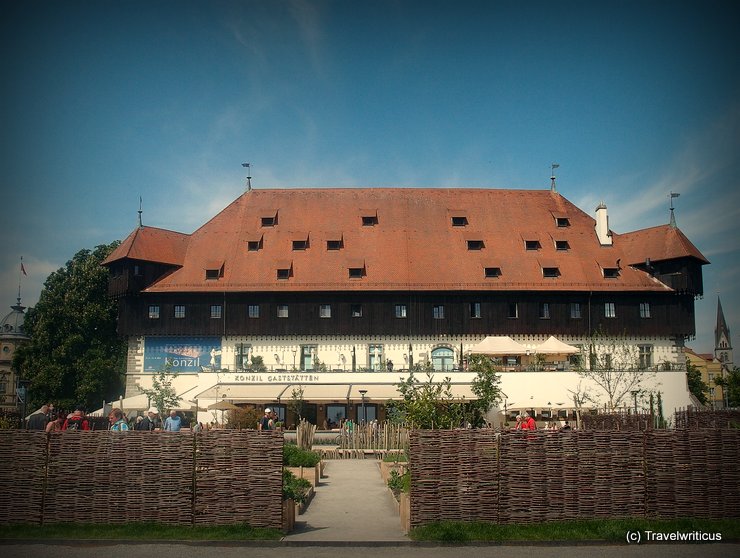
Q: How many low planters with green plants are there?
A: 4